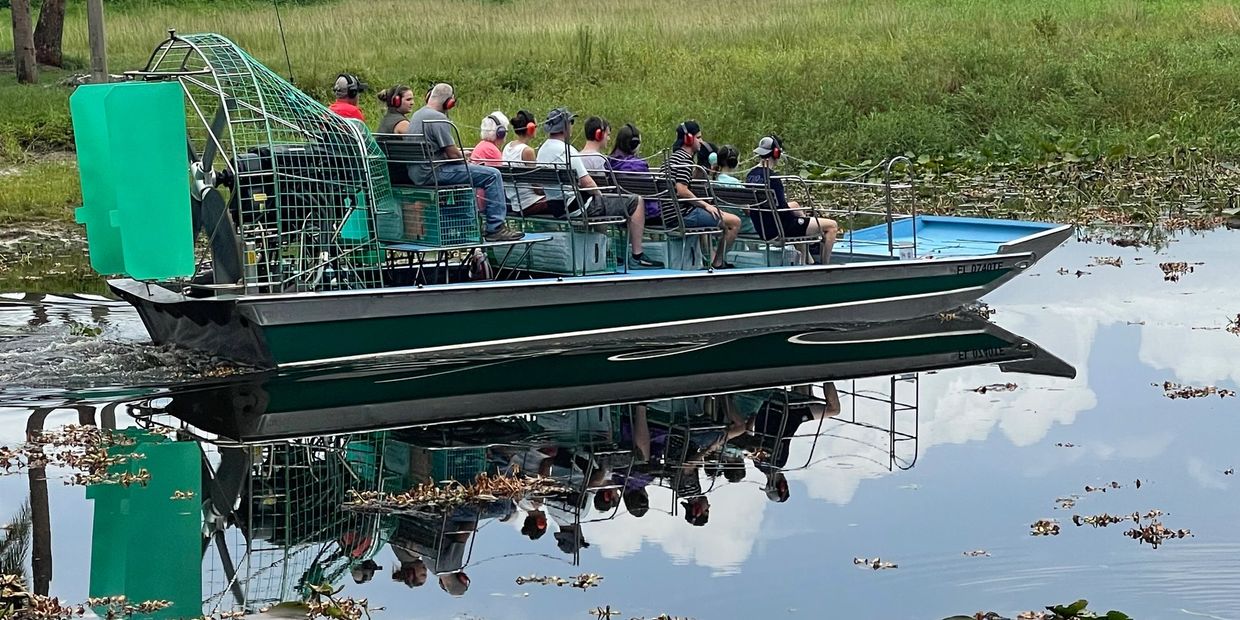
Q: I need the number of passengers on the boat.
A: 12